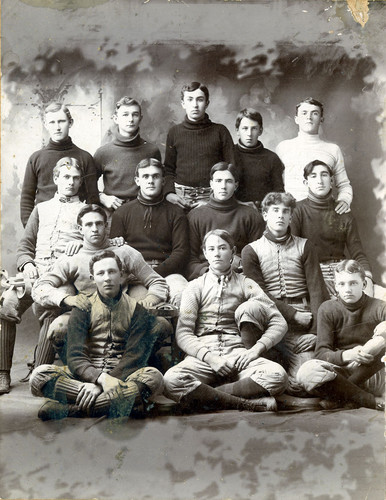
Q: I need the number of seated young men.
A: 9